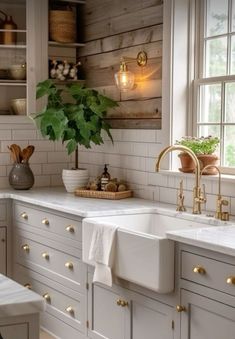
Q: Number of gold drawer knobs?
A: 11